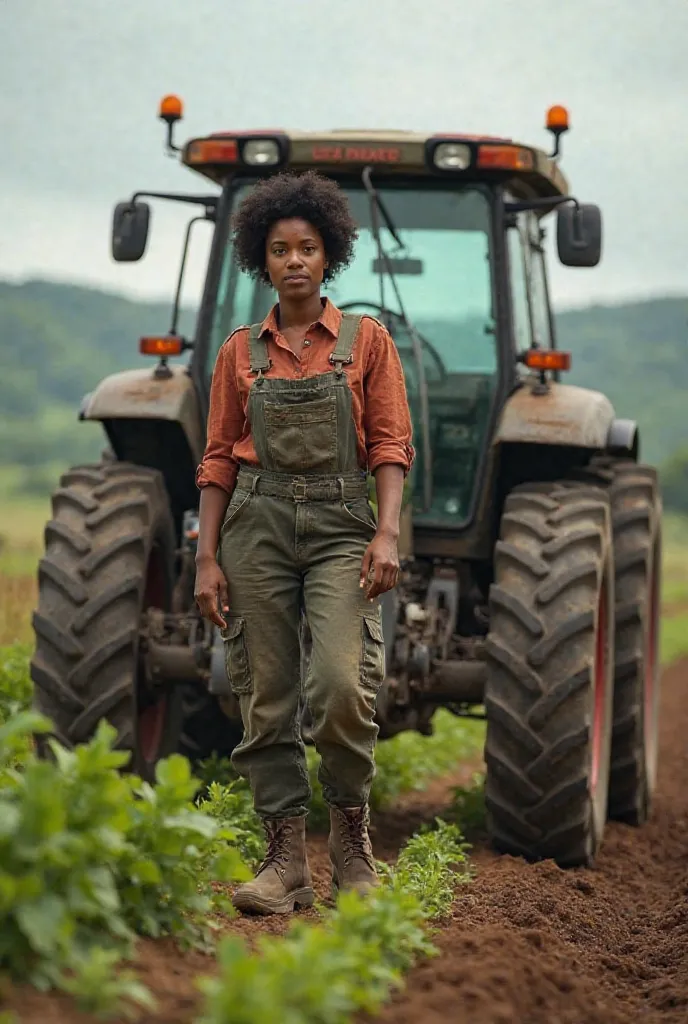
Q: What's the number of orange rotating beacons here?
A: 2